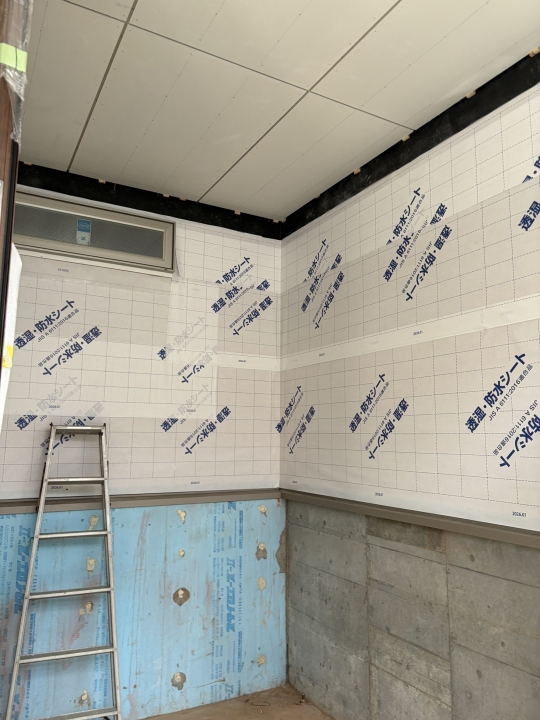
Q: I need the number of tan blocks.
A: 12